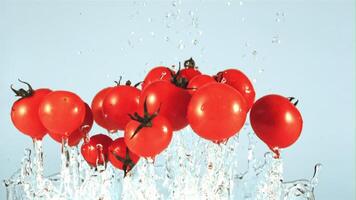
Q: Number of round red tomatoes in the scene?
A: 15